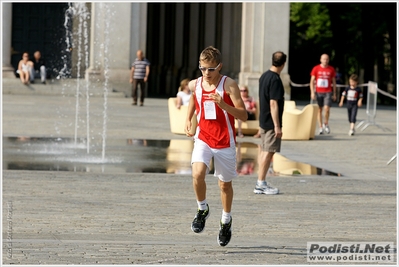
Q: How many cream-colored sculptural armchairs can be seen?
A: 3